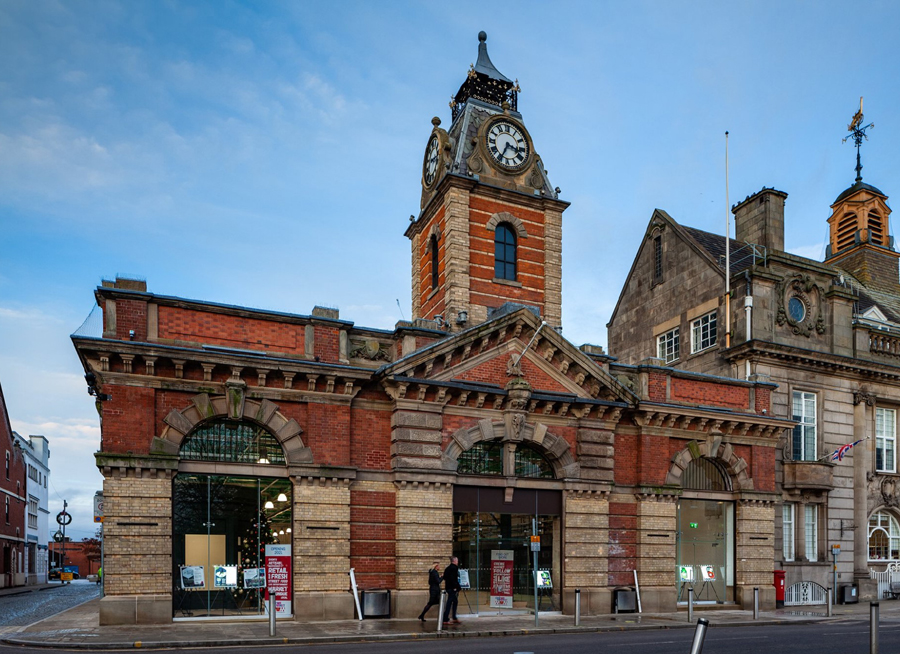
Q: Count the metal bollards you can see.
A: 8